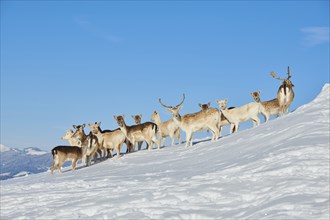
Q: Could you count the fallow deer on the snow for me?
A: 13